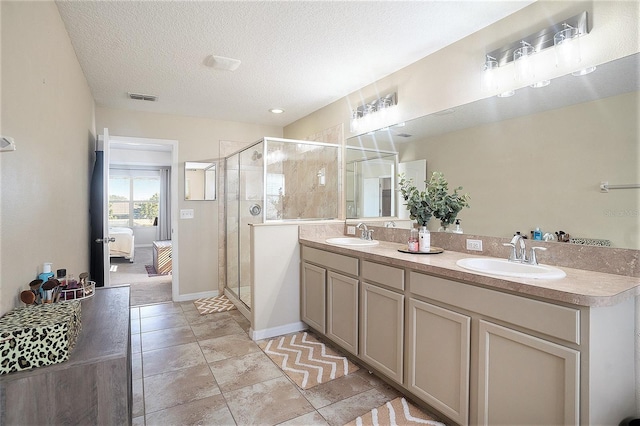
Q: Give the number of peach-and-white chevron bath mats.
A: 3